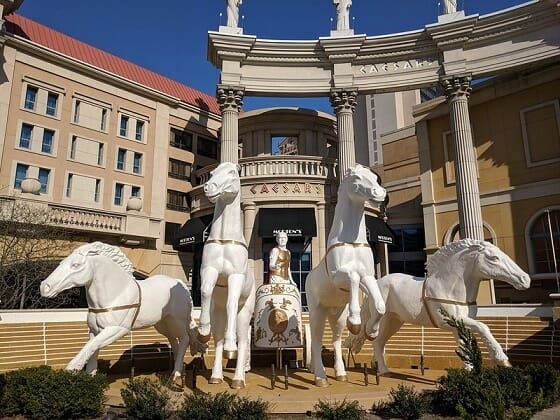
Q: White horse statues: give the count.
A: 4